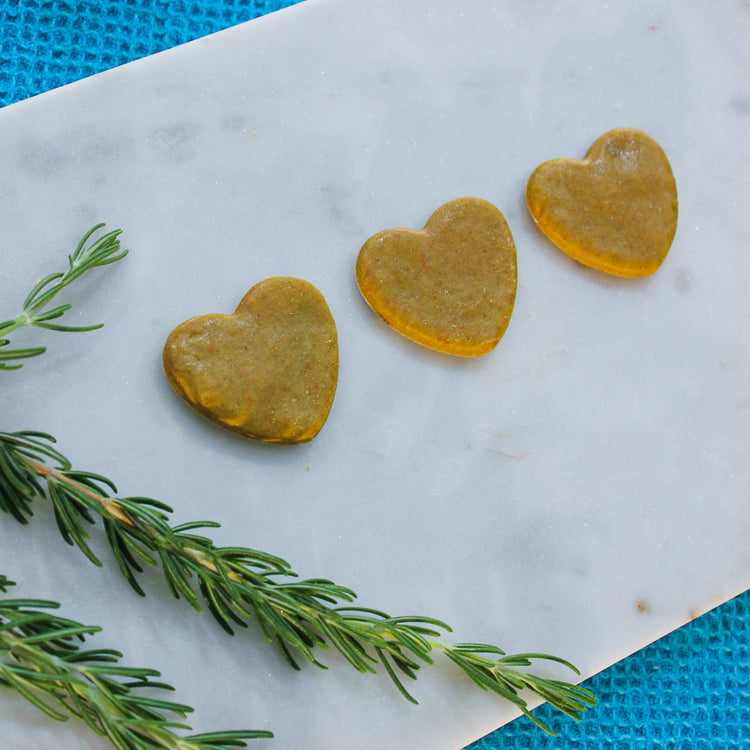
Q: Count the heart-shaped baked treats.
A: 3